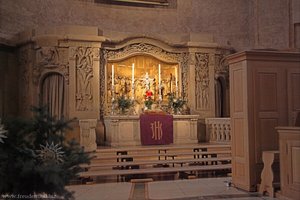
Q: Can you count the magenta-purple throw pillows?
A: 0